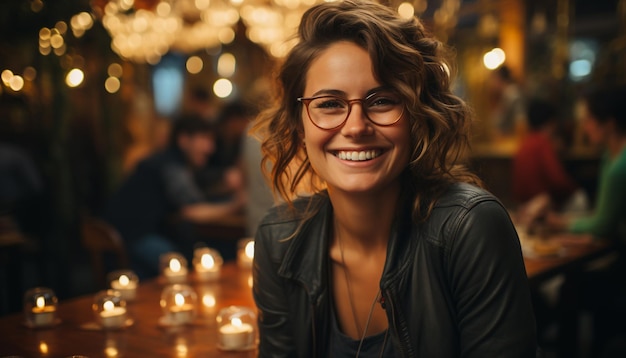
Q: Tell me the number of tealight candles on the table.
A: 8